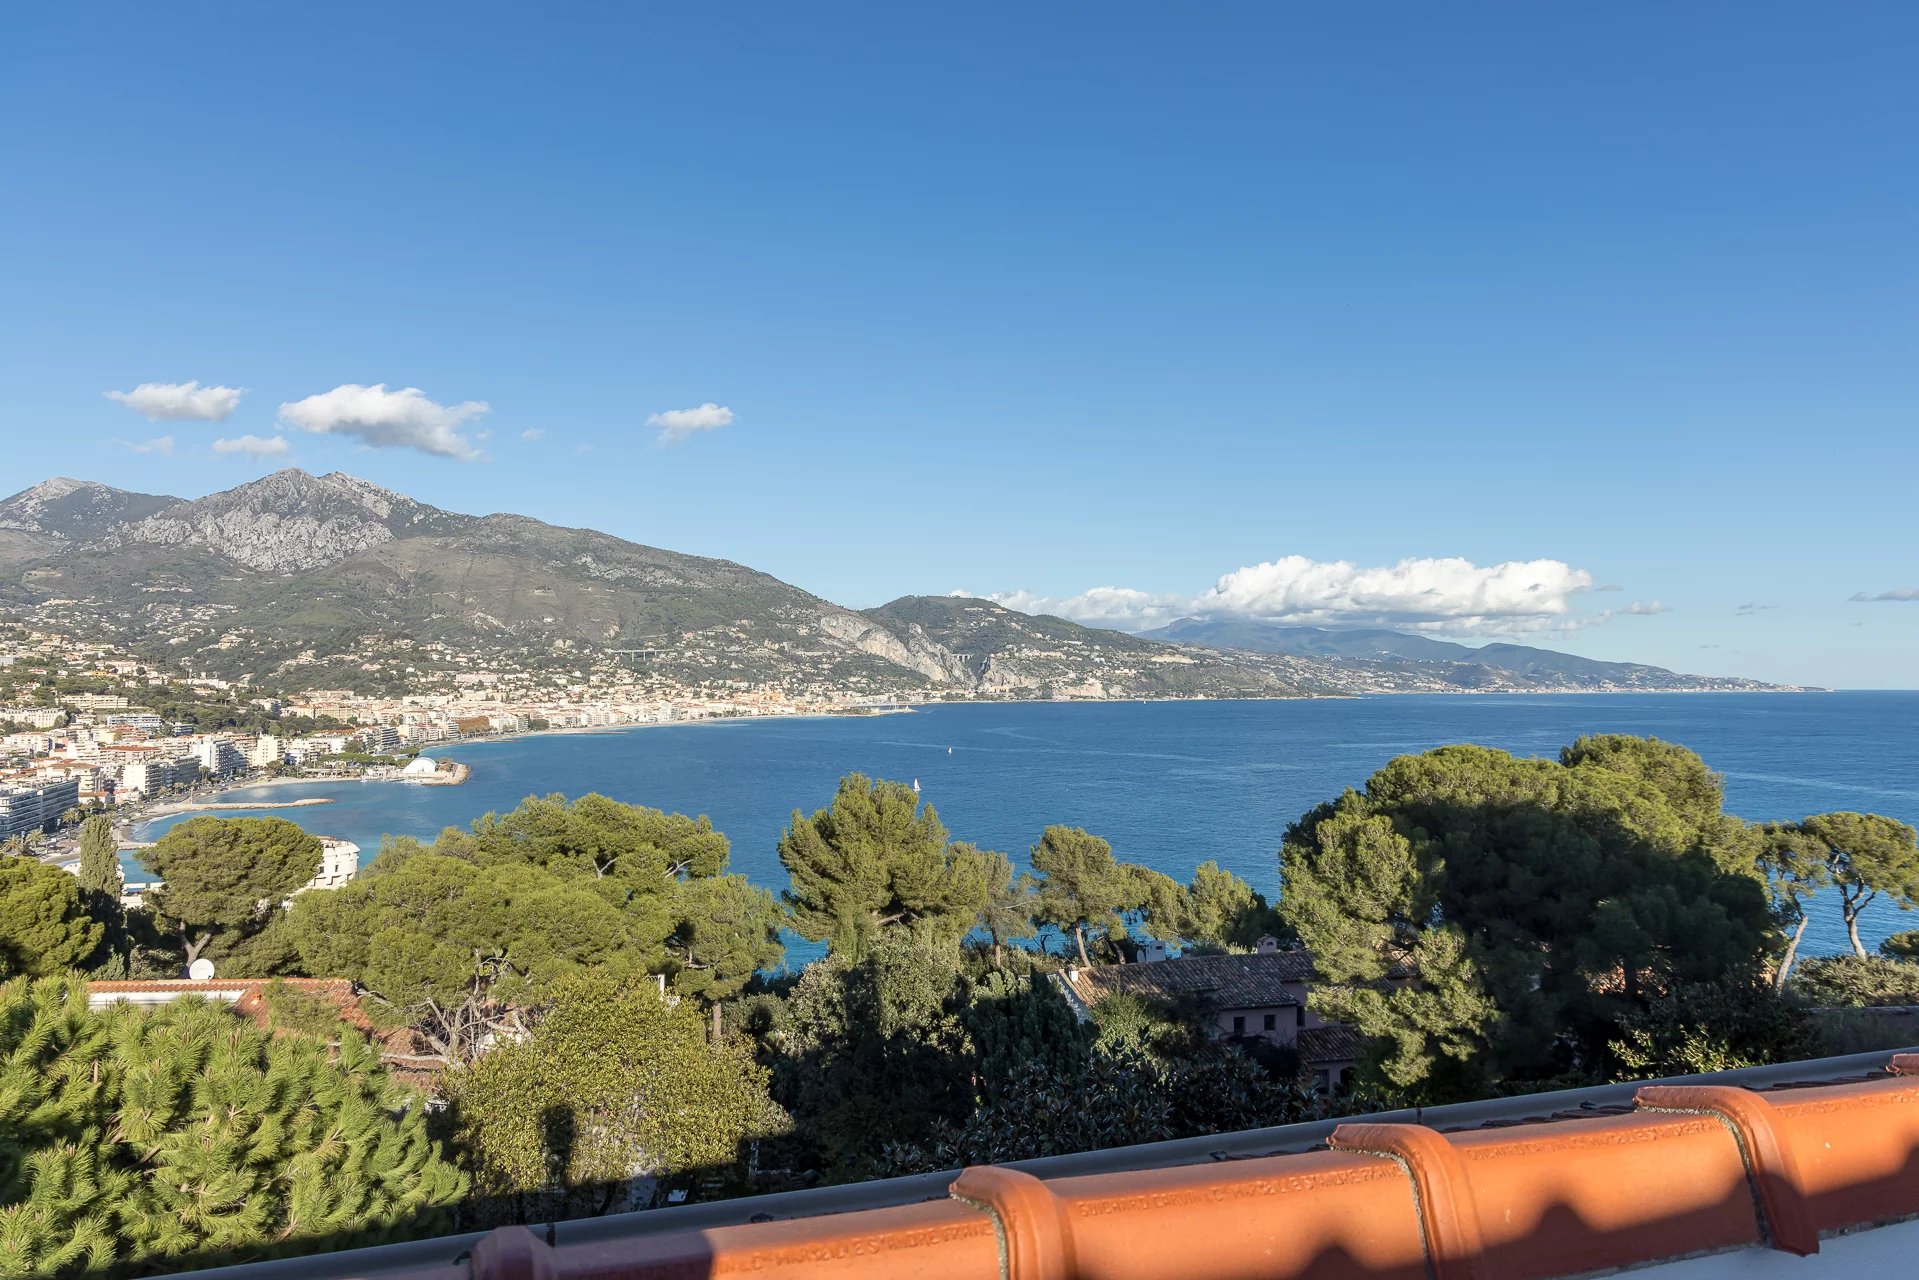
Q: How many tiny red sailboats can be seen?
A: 0